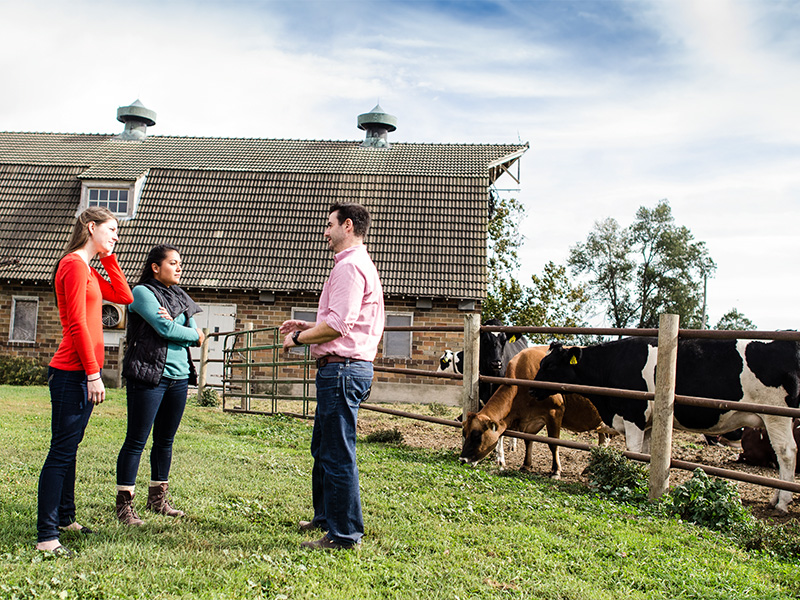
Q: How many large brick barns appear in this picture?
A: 1